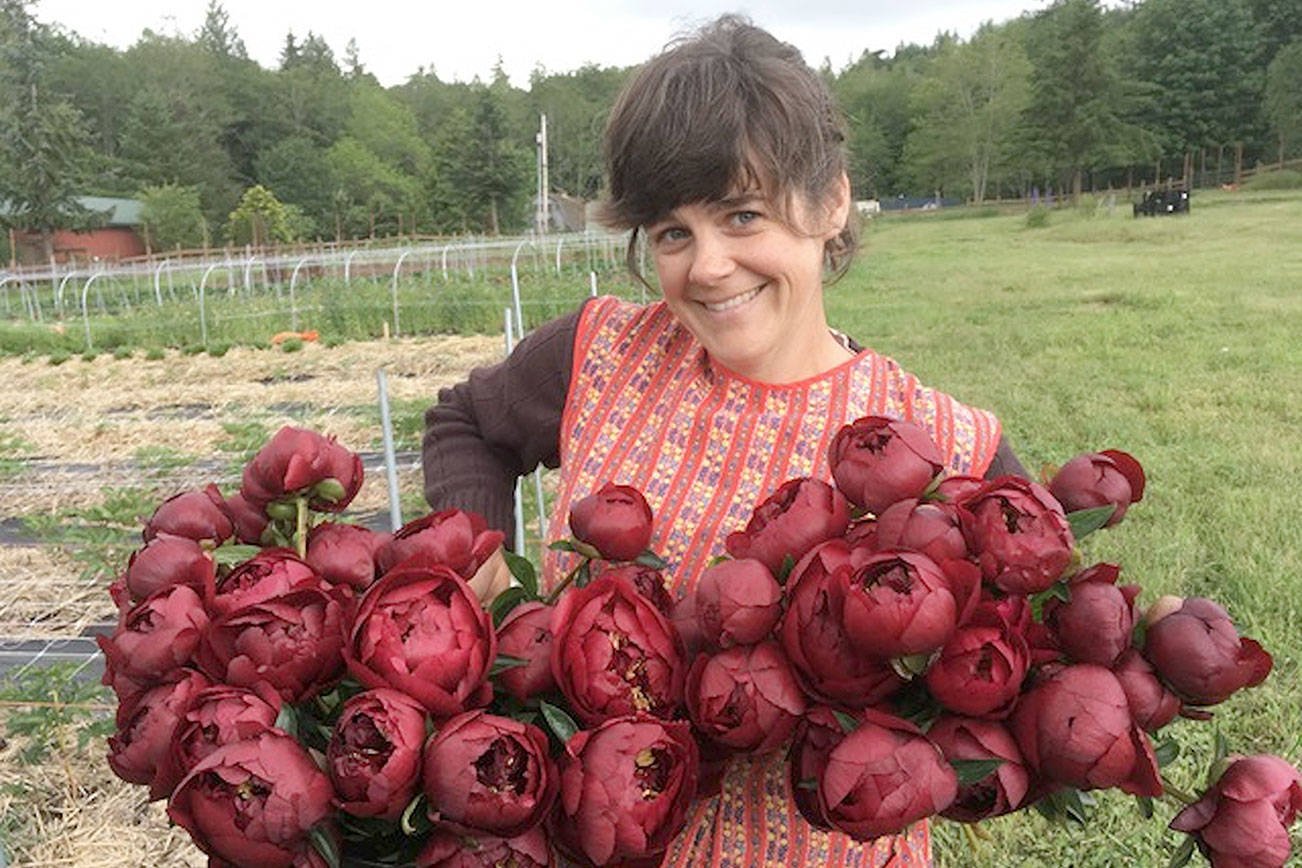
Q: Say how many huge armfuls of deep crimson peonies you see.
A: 2